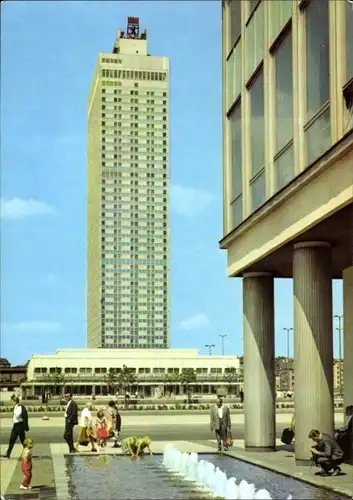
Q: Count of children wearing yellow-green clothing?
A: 2